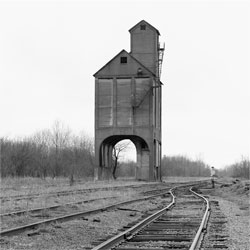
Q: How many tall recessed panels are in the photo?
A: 3